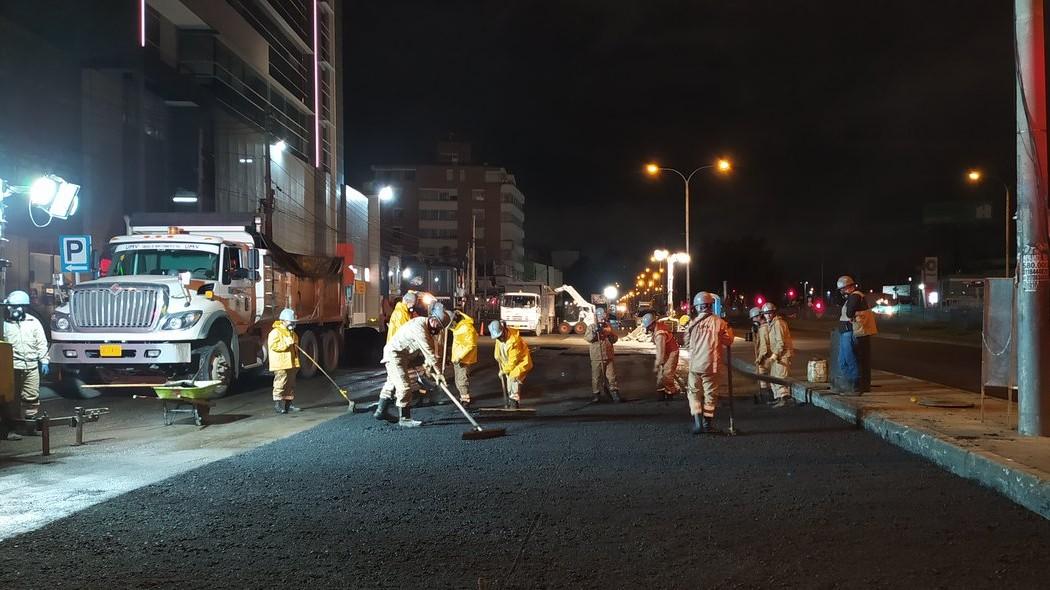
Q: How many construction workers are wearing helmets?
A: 12